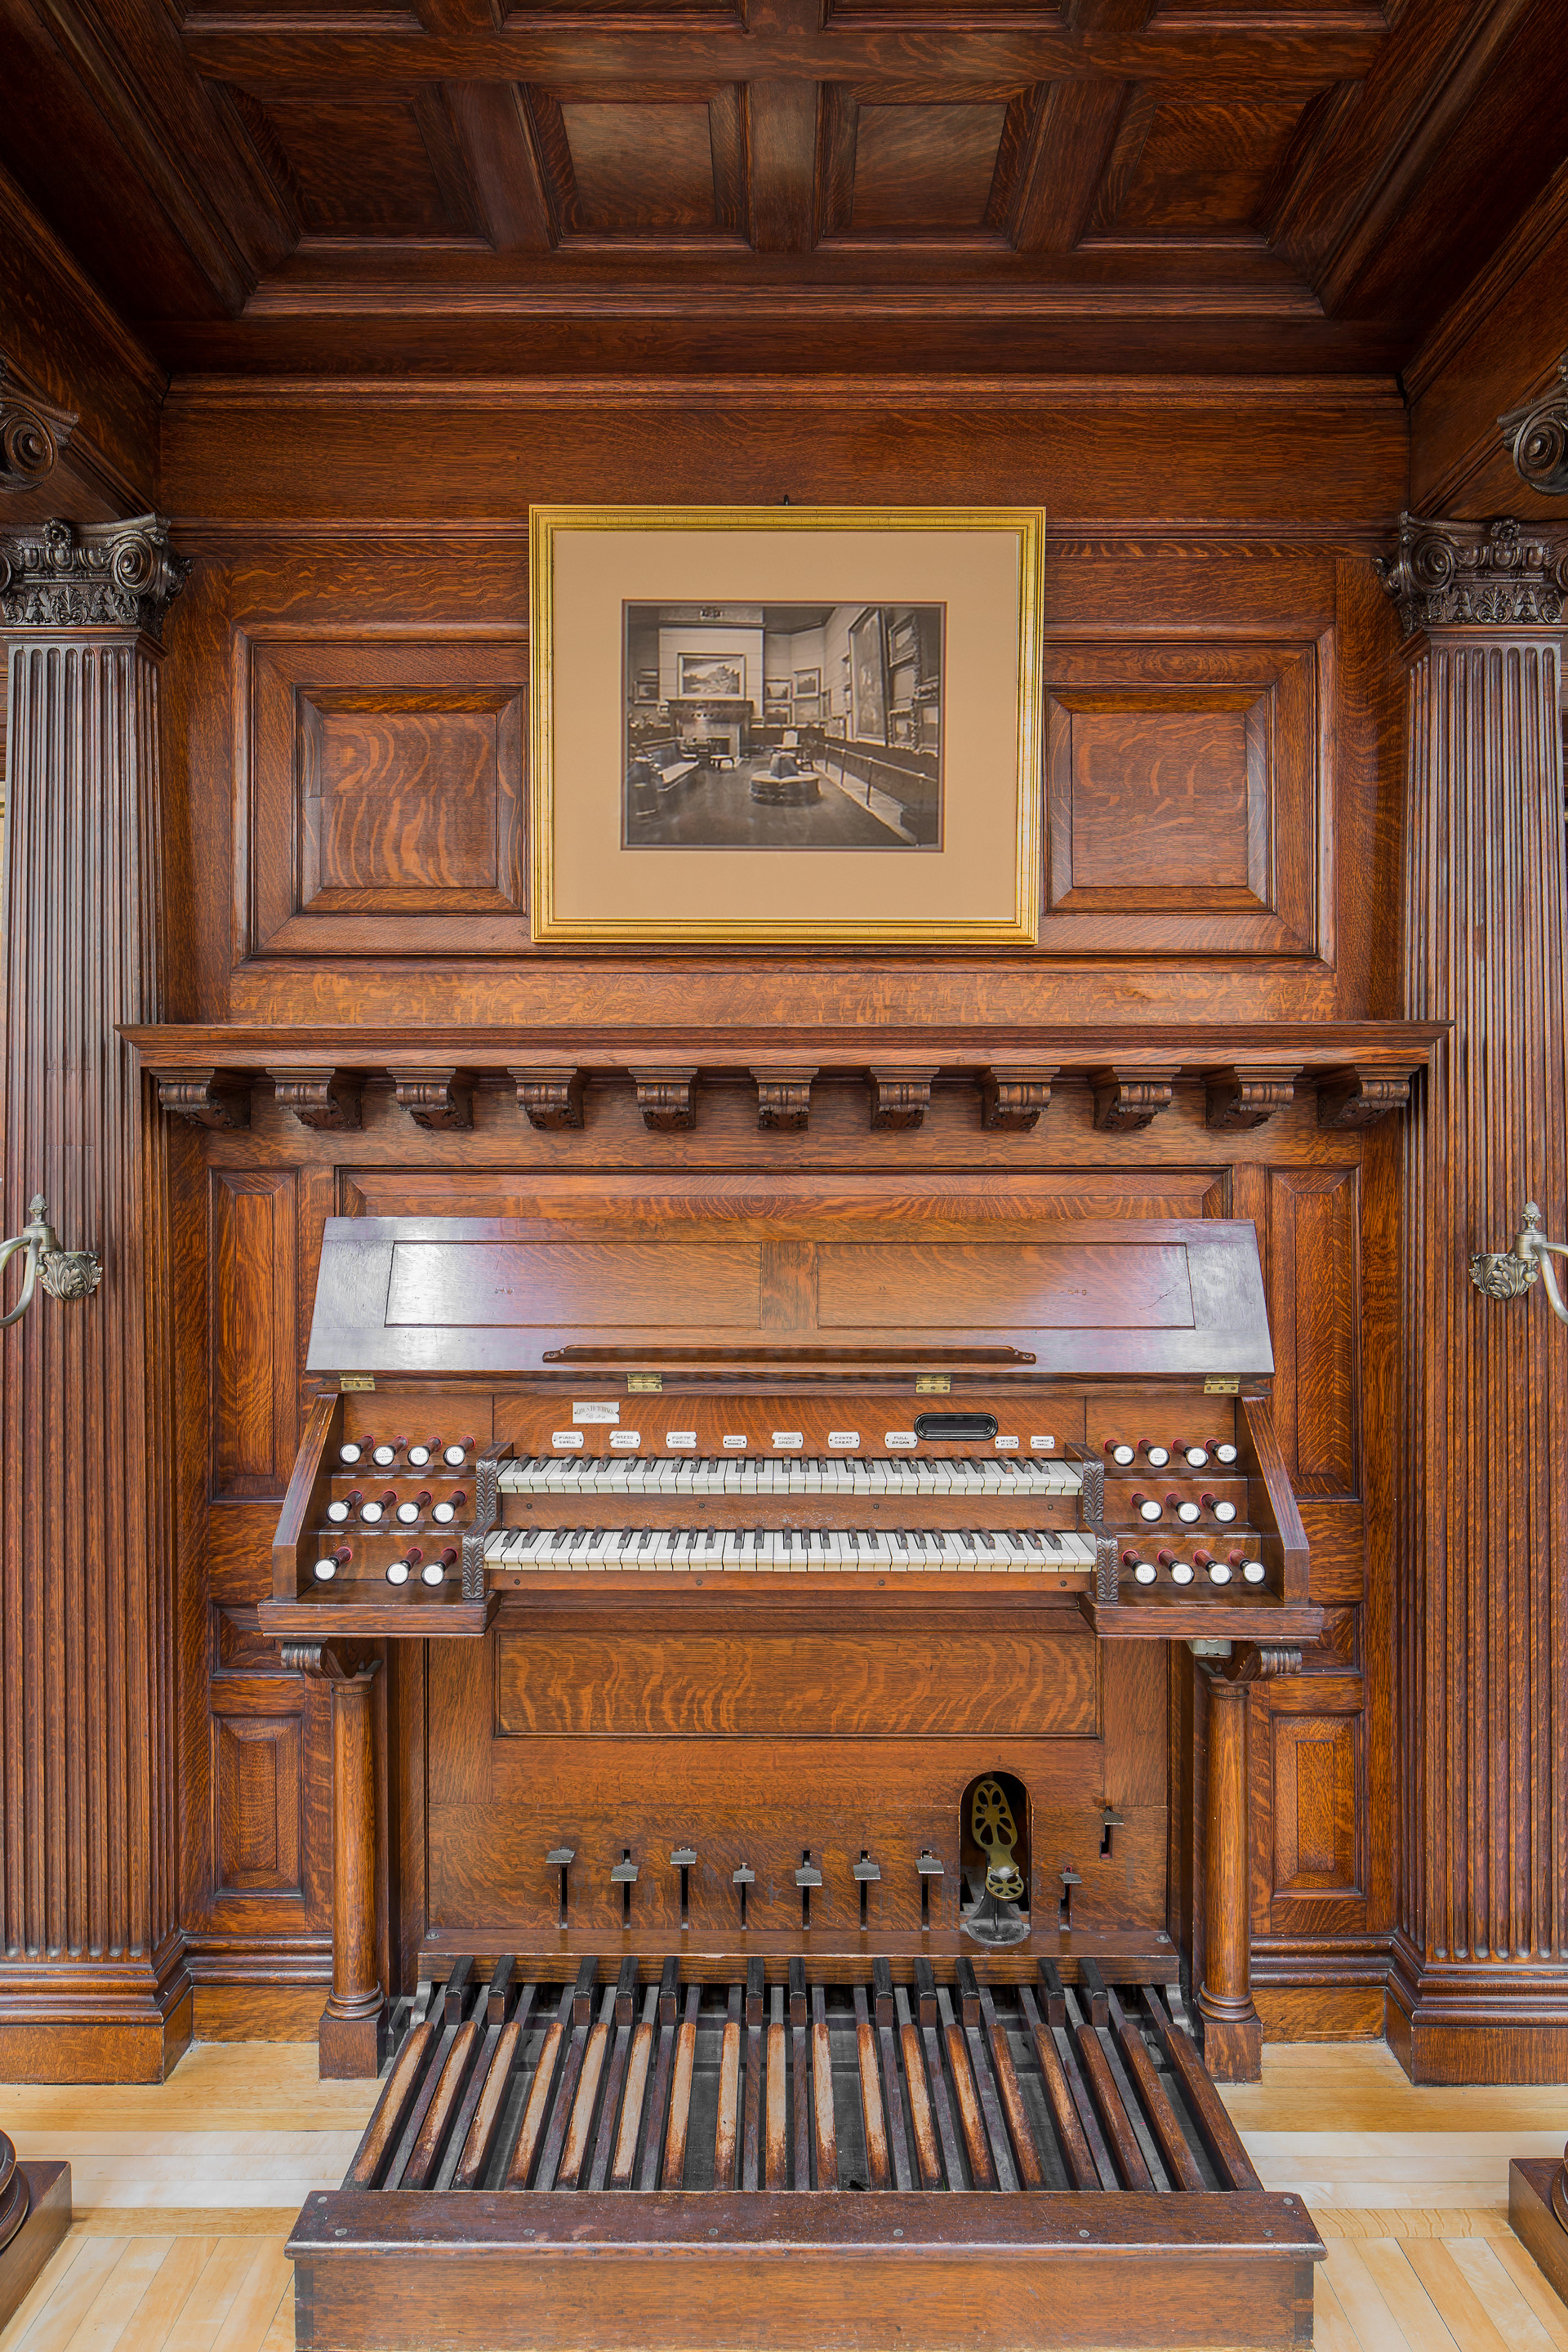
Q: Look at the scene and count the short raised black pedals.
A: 12